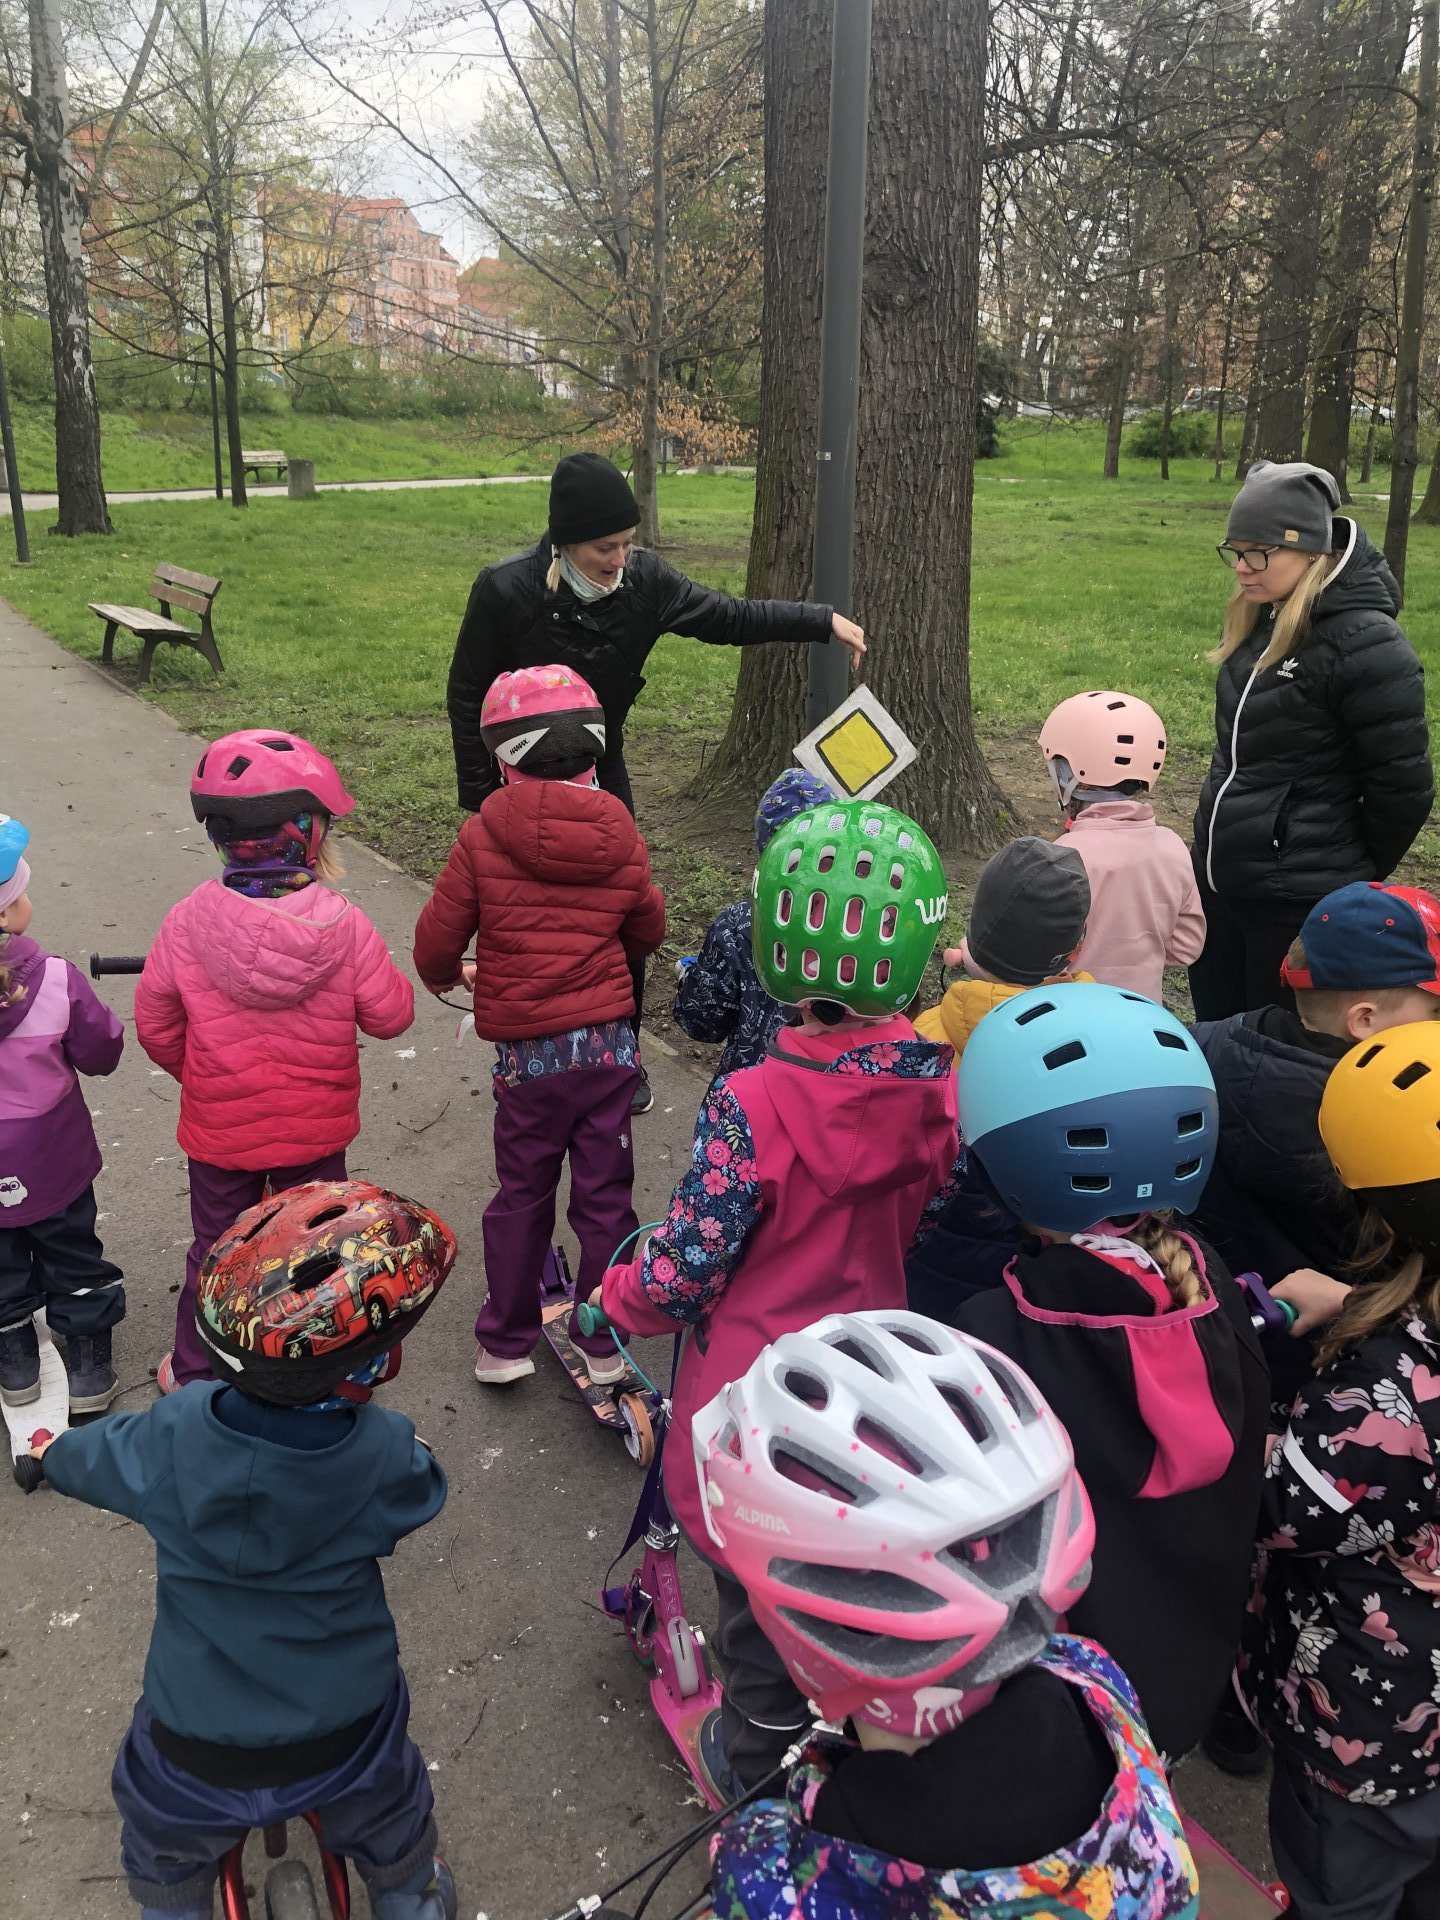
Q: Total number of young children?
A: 12